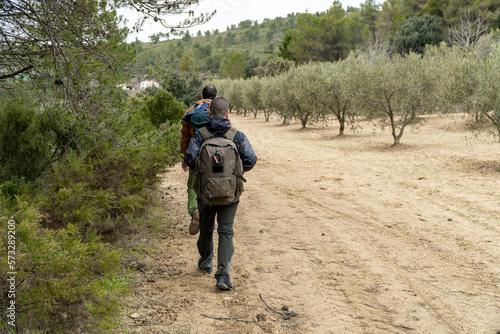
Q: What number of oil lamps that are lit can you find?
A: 0